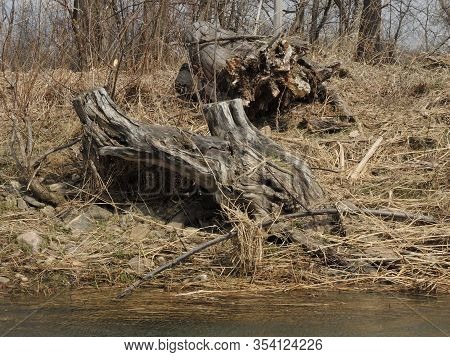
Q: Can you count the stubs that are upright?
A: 2